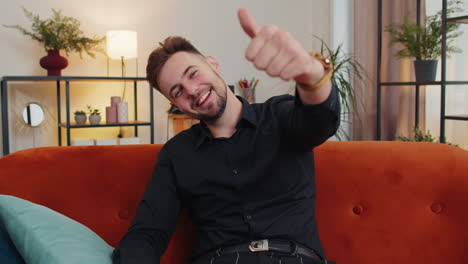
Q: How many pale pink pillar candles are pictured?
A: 3